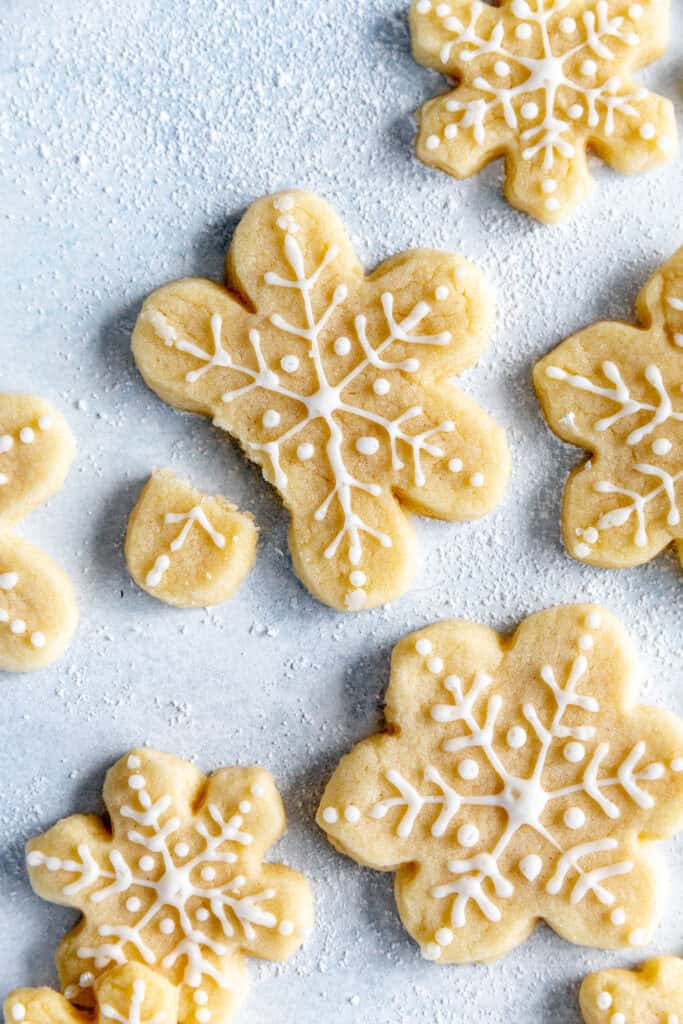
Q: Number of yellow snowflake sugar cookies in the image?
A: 8